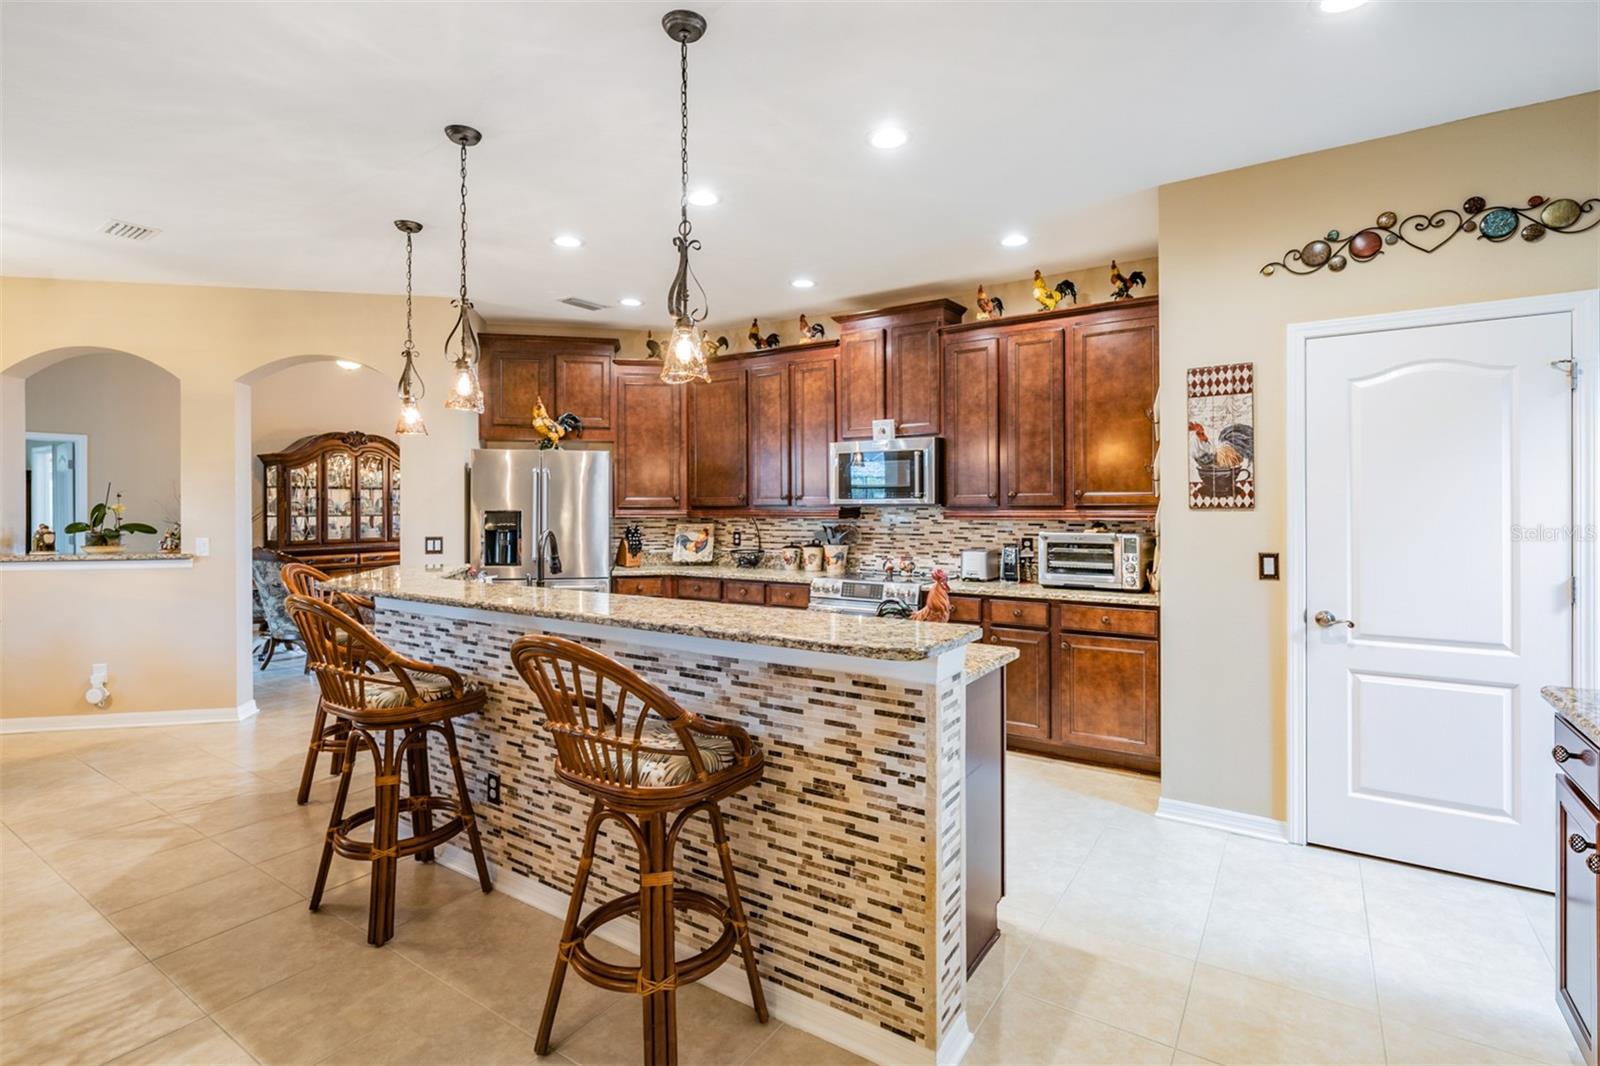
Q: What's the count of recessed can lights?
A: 7